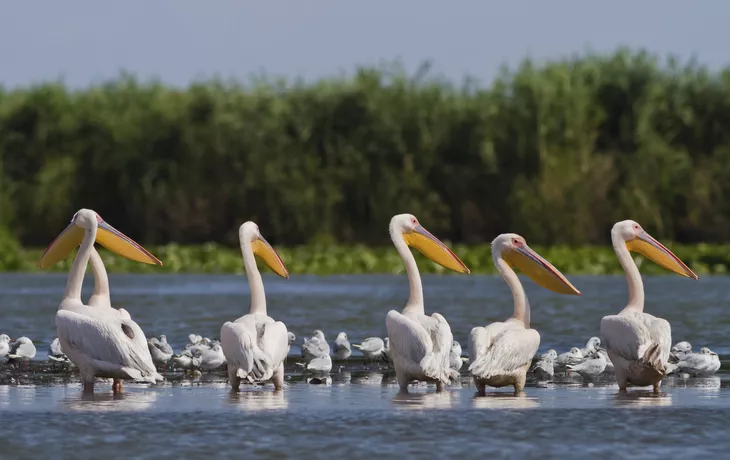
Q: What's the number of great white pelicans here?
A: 6